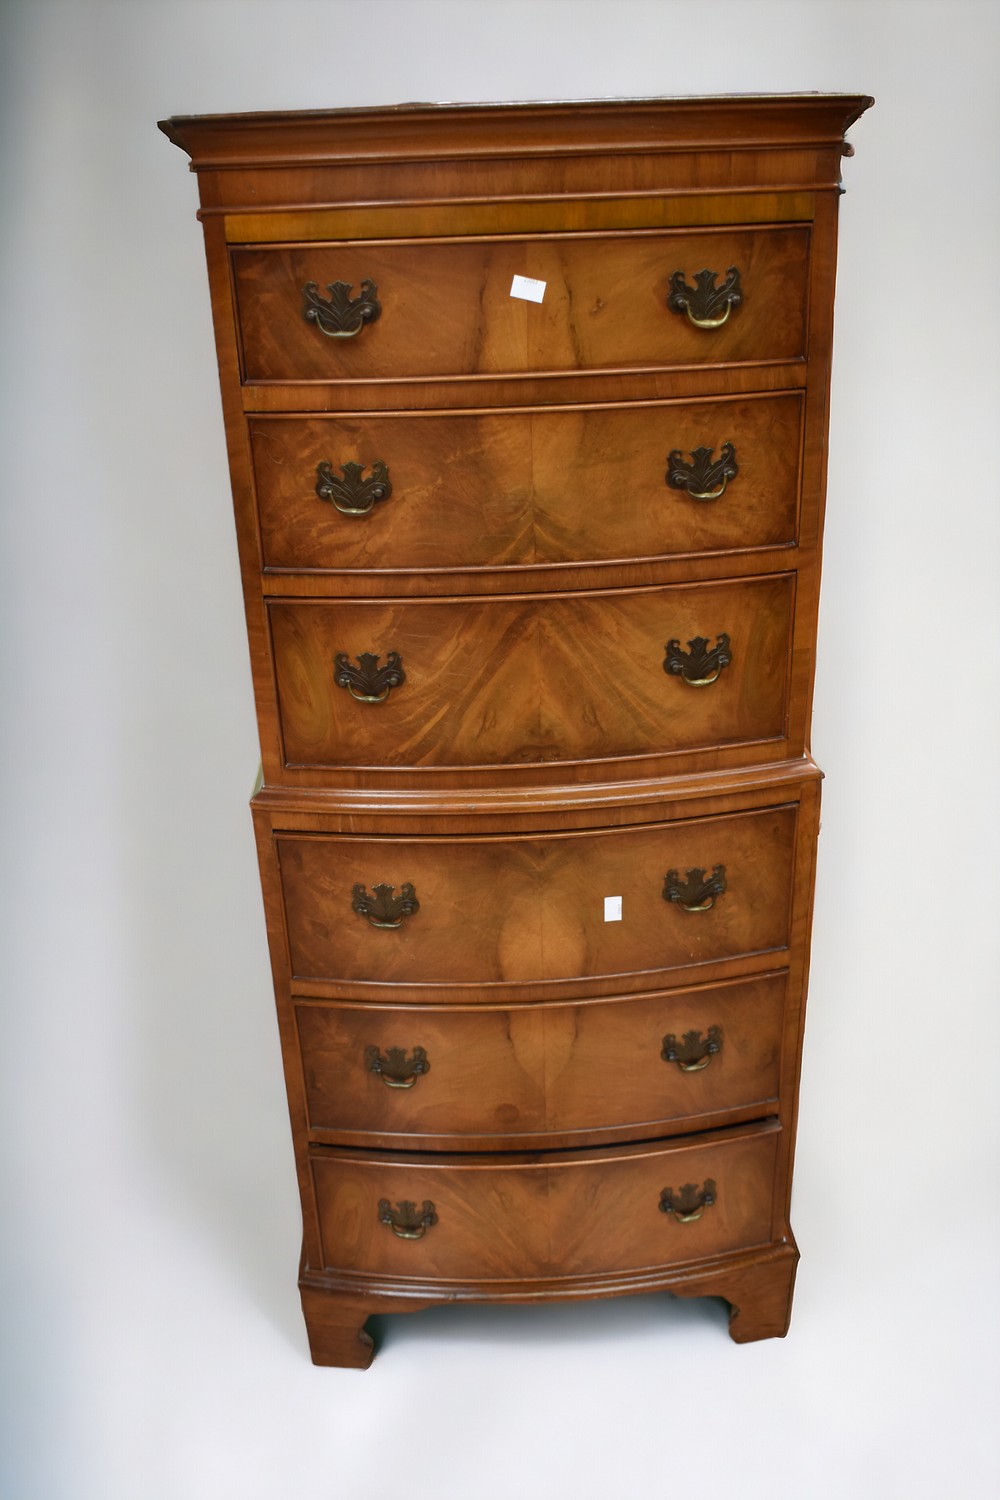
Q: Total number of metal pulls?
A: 12